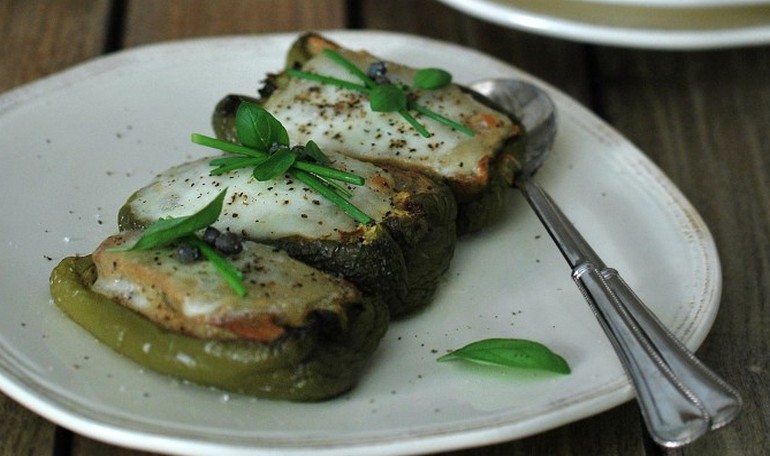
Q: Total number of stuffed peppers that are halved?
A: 3